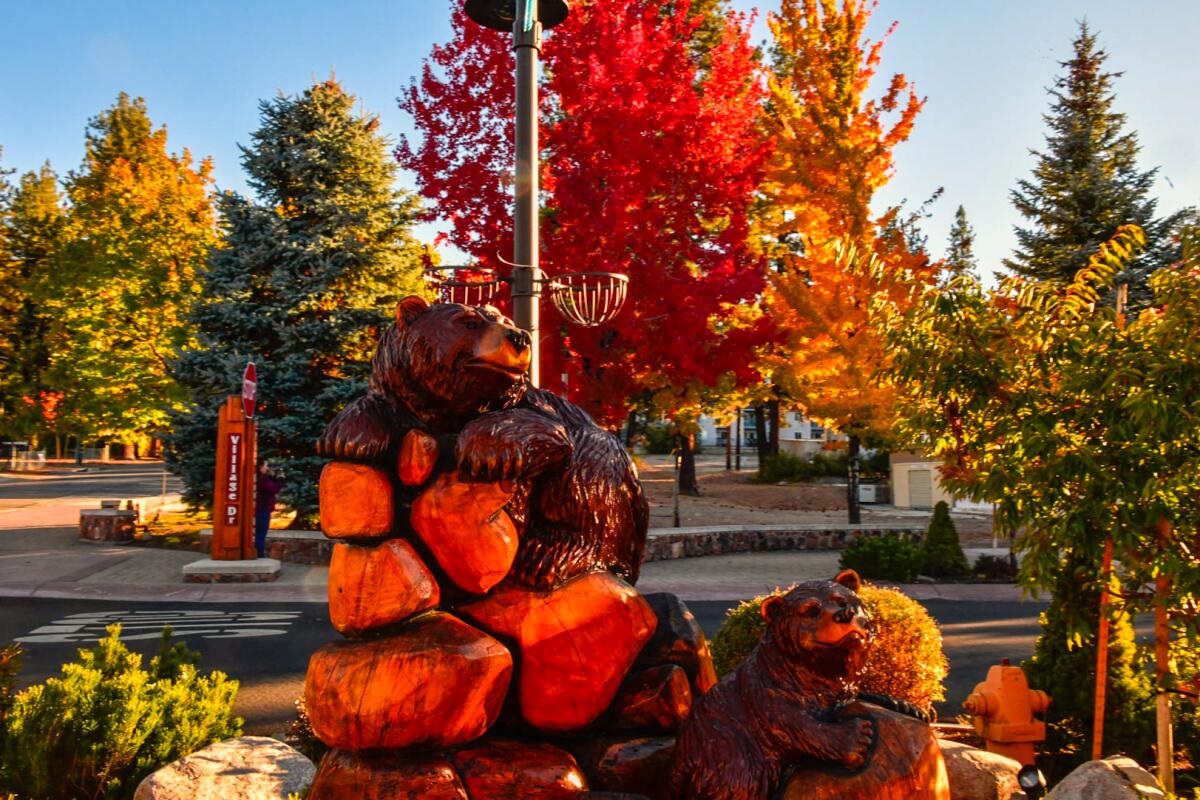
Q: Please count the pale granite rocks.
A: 3